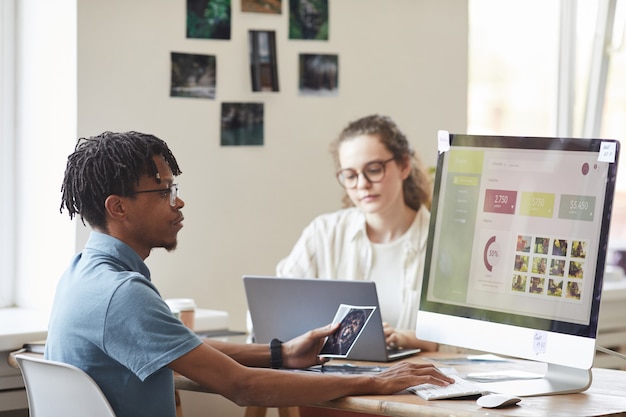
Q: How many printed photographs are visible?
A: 8